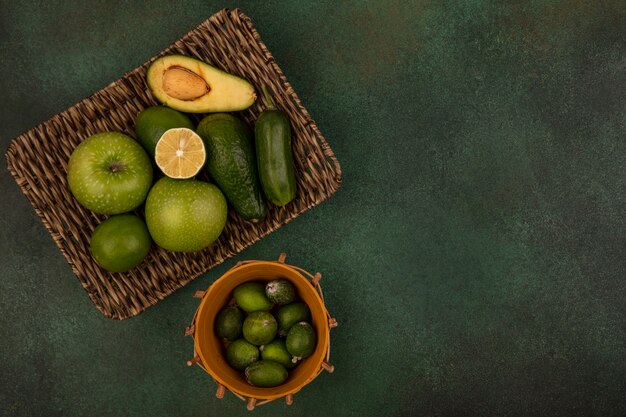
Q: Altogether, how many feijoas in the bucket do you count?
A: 9